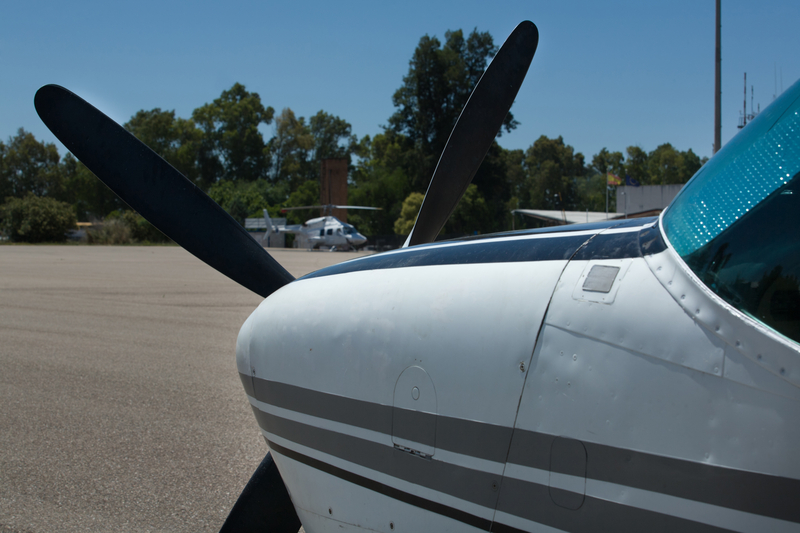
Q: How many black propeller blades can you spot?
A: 3